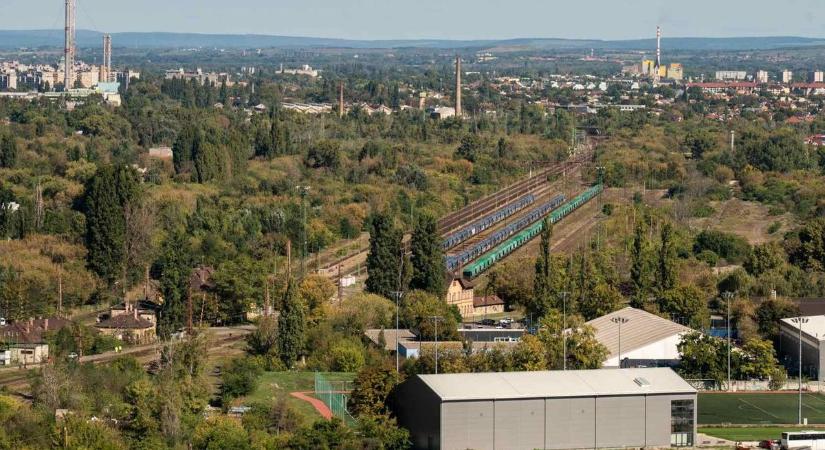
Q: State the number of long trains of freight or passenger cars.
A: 3